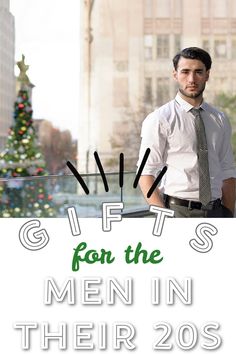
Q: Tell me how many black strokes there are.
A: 5